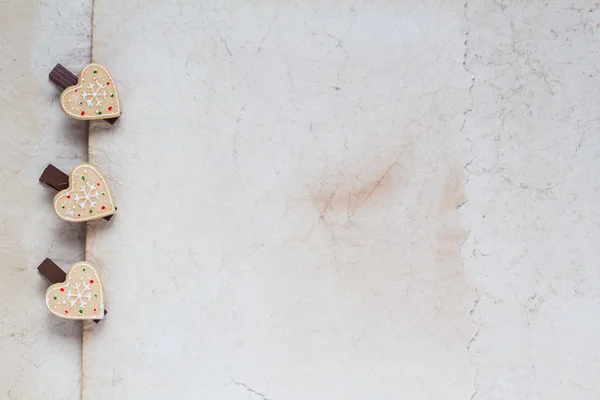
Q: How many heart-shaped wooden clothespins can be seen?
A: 3